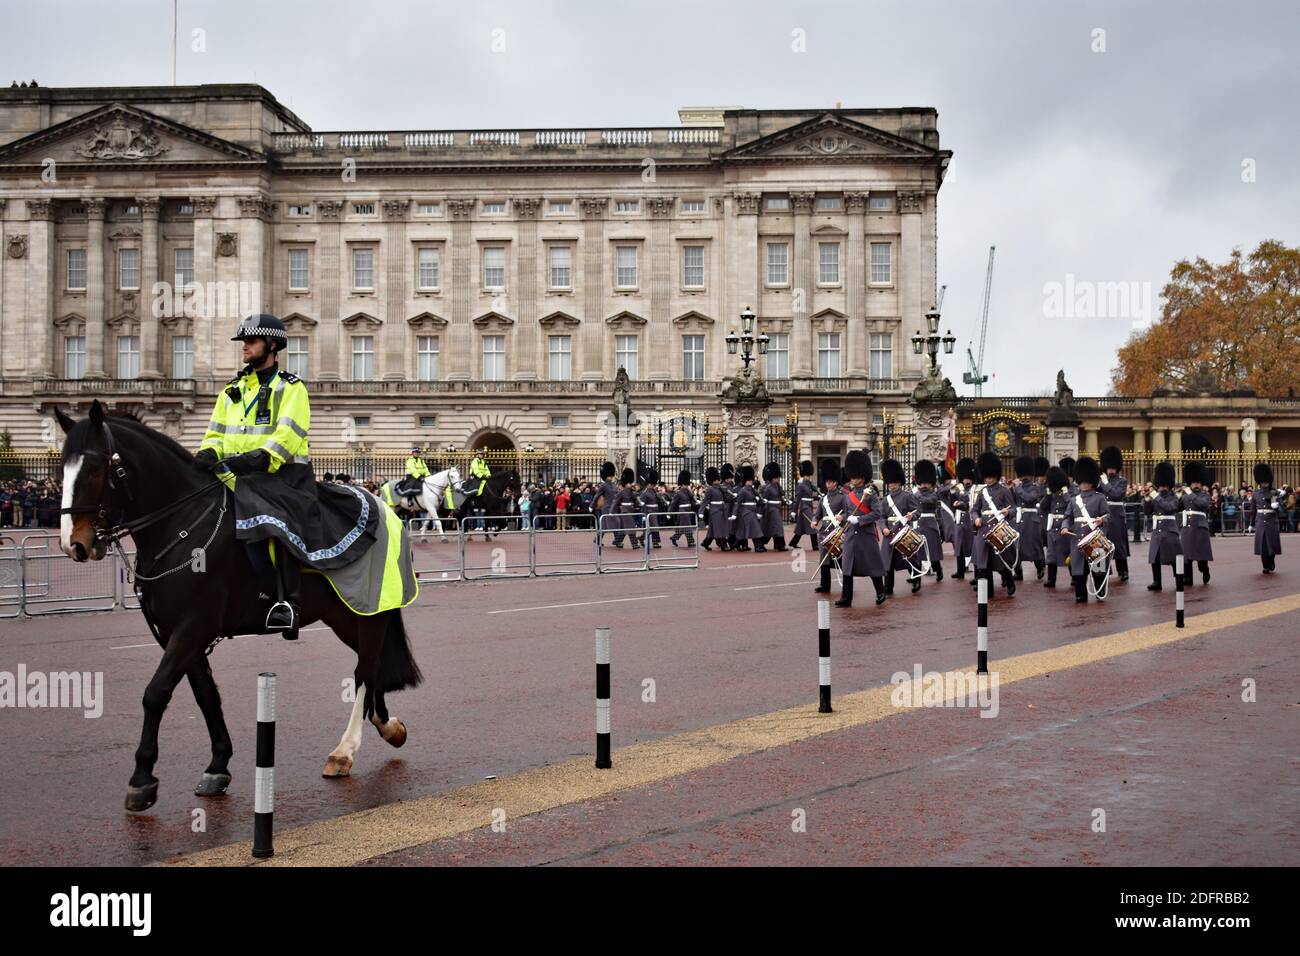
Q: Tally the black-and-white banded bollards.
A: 5